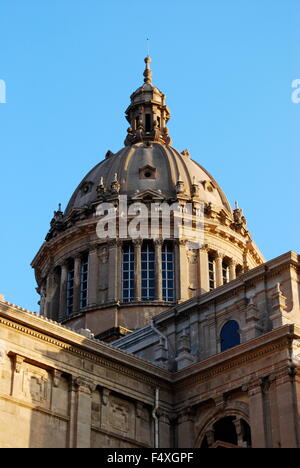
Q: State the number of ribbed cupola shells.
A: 1